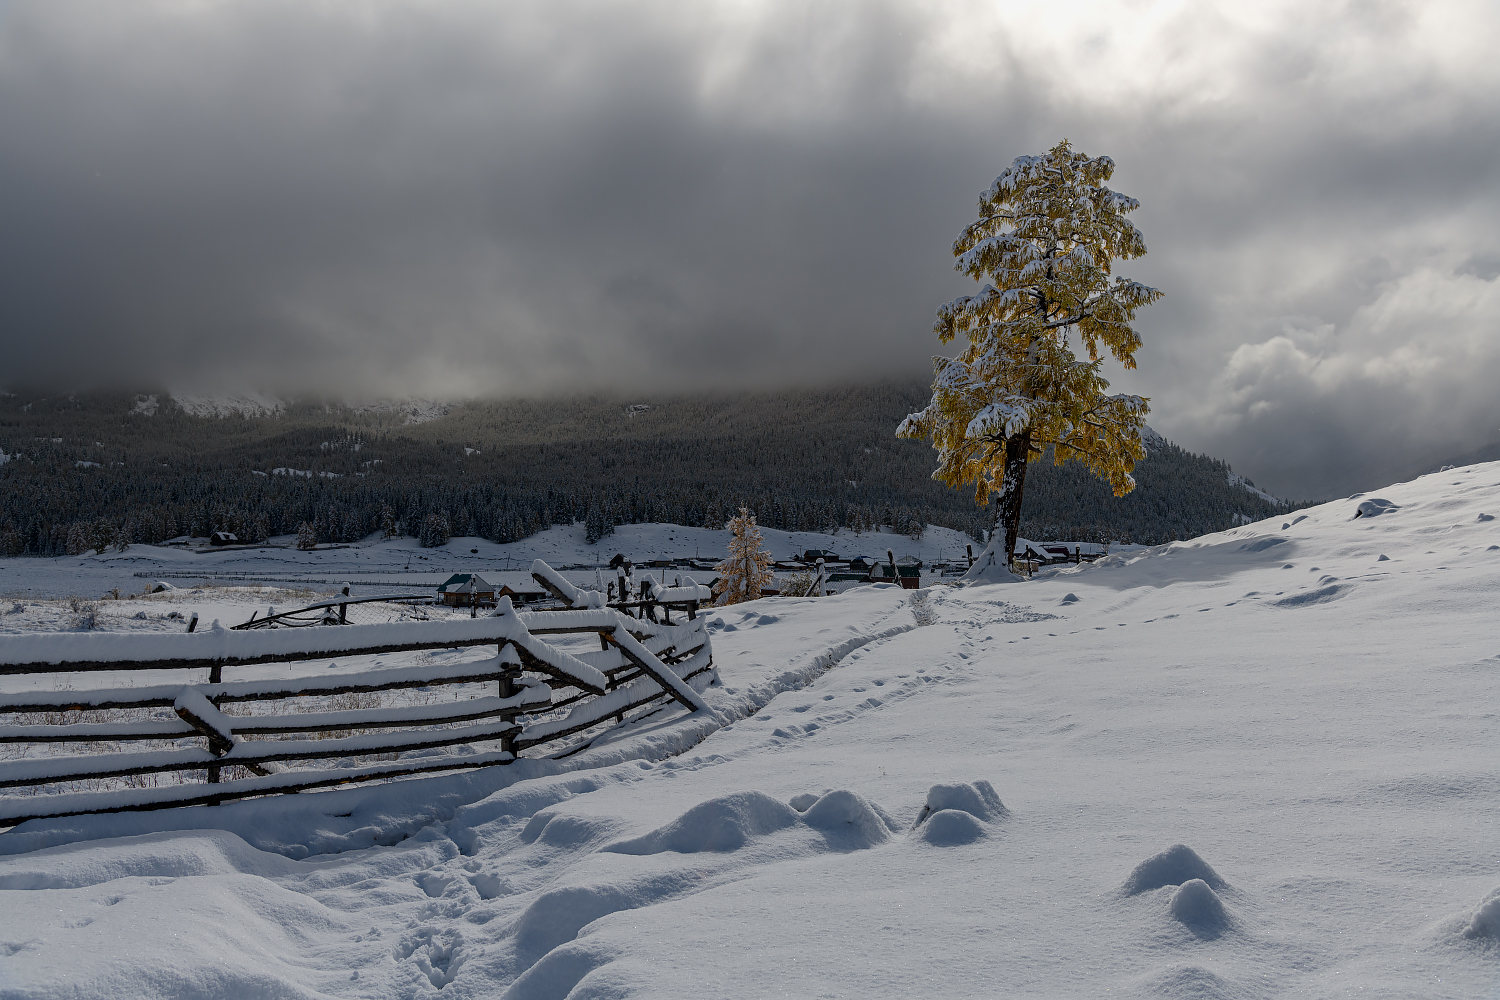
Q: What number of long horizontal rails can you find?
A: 5